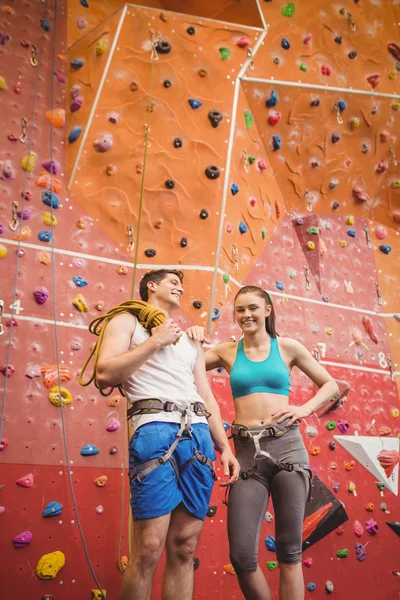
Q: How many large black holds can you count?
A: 3